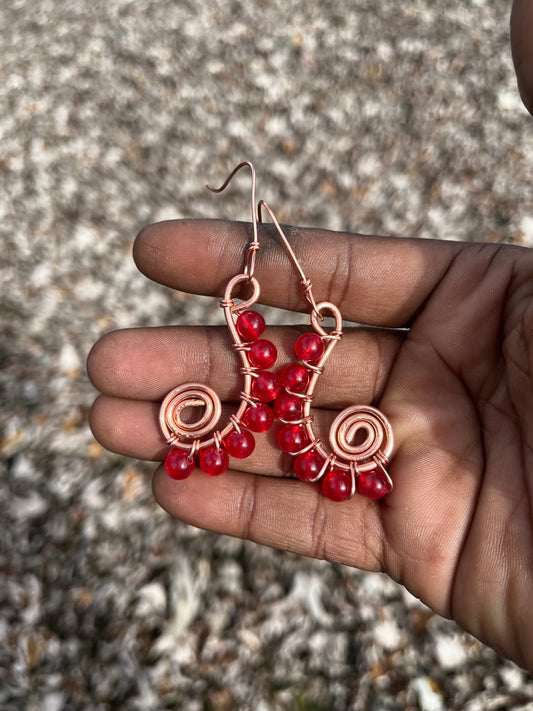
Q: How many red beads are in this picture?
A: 14